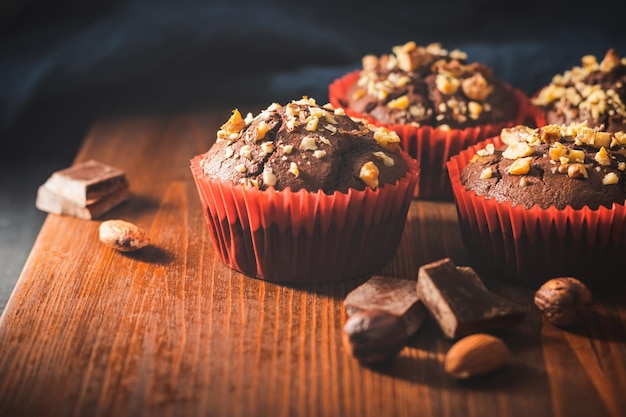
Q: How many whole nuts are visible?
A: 4